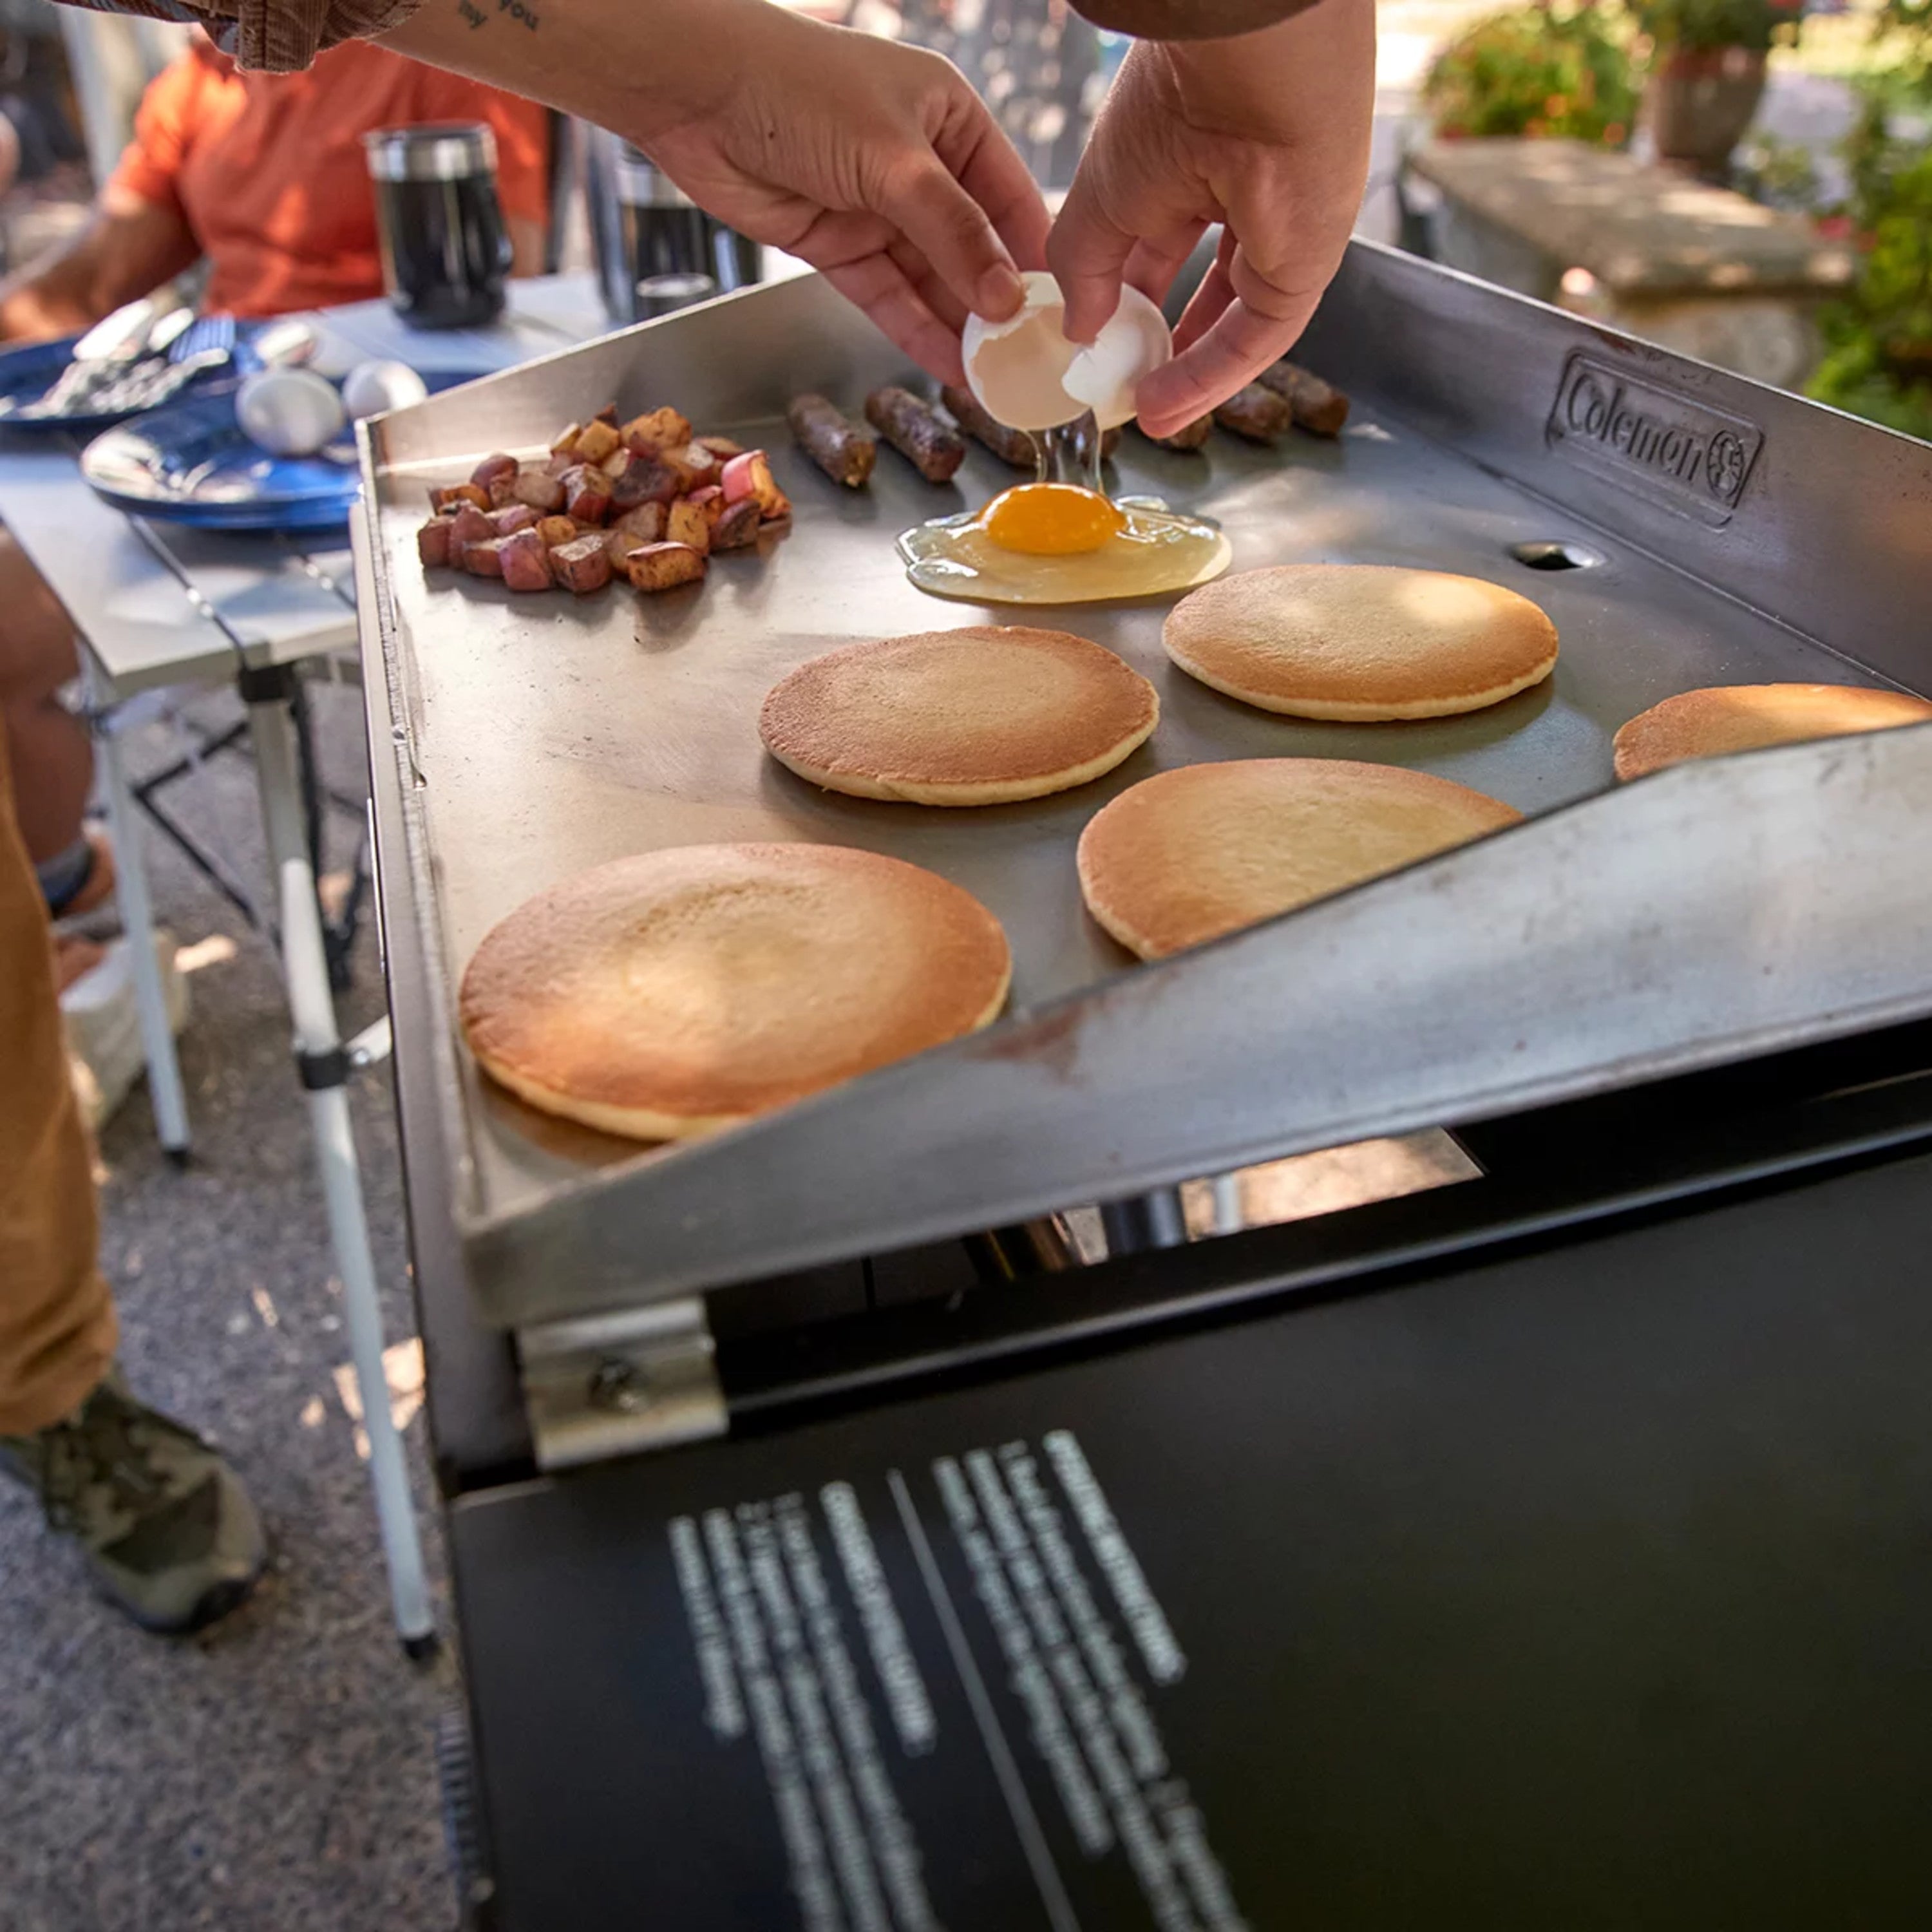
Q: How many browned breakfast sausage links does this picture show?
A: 7